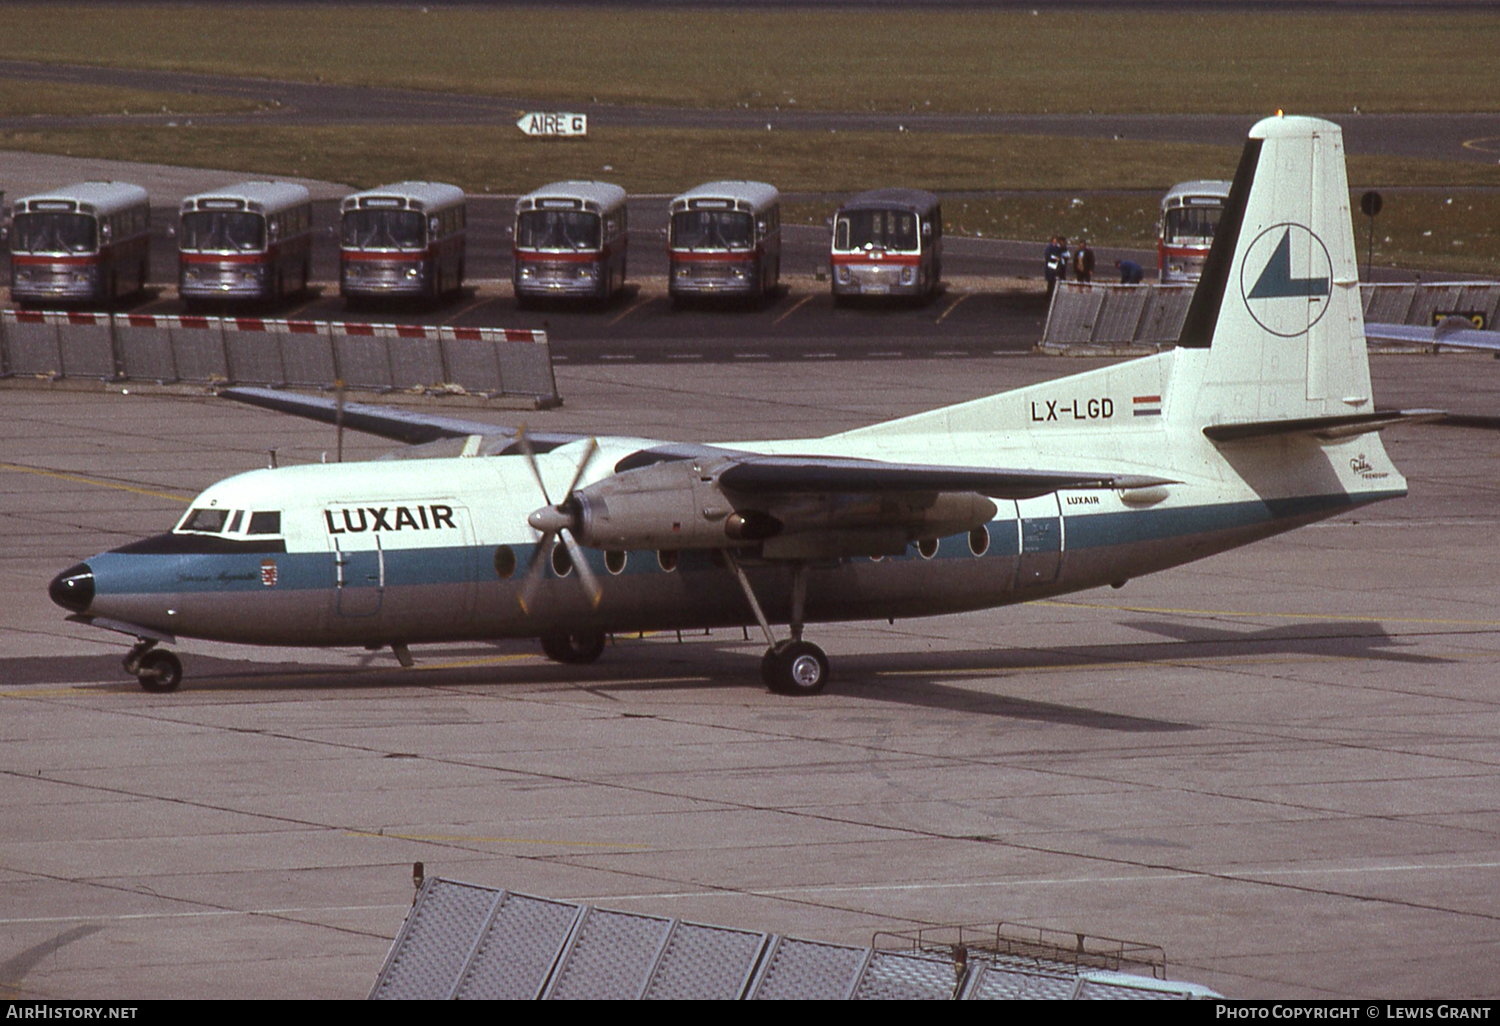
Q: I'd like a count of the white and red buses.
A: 7